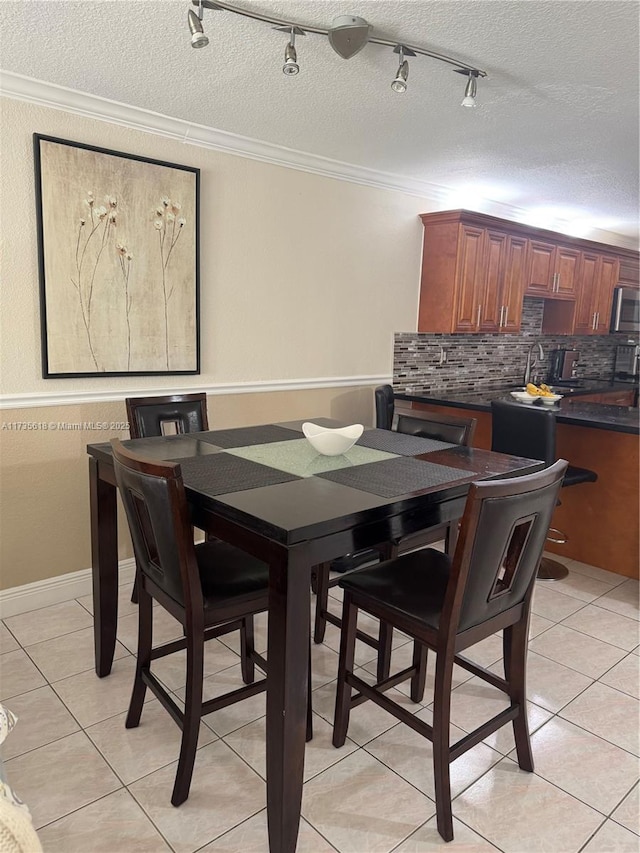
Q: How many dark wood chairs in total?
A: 4